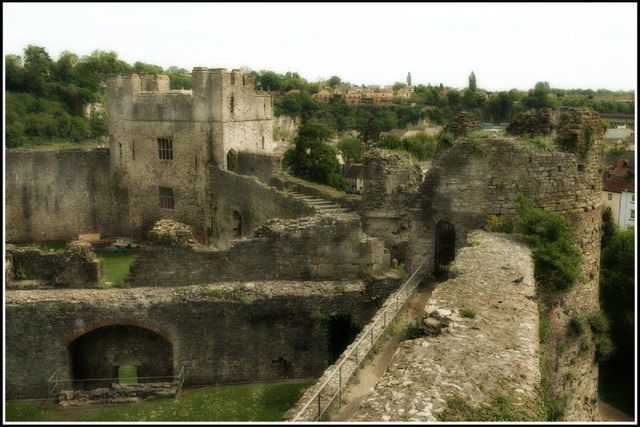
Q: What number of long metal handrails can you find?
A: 1